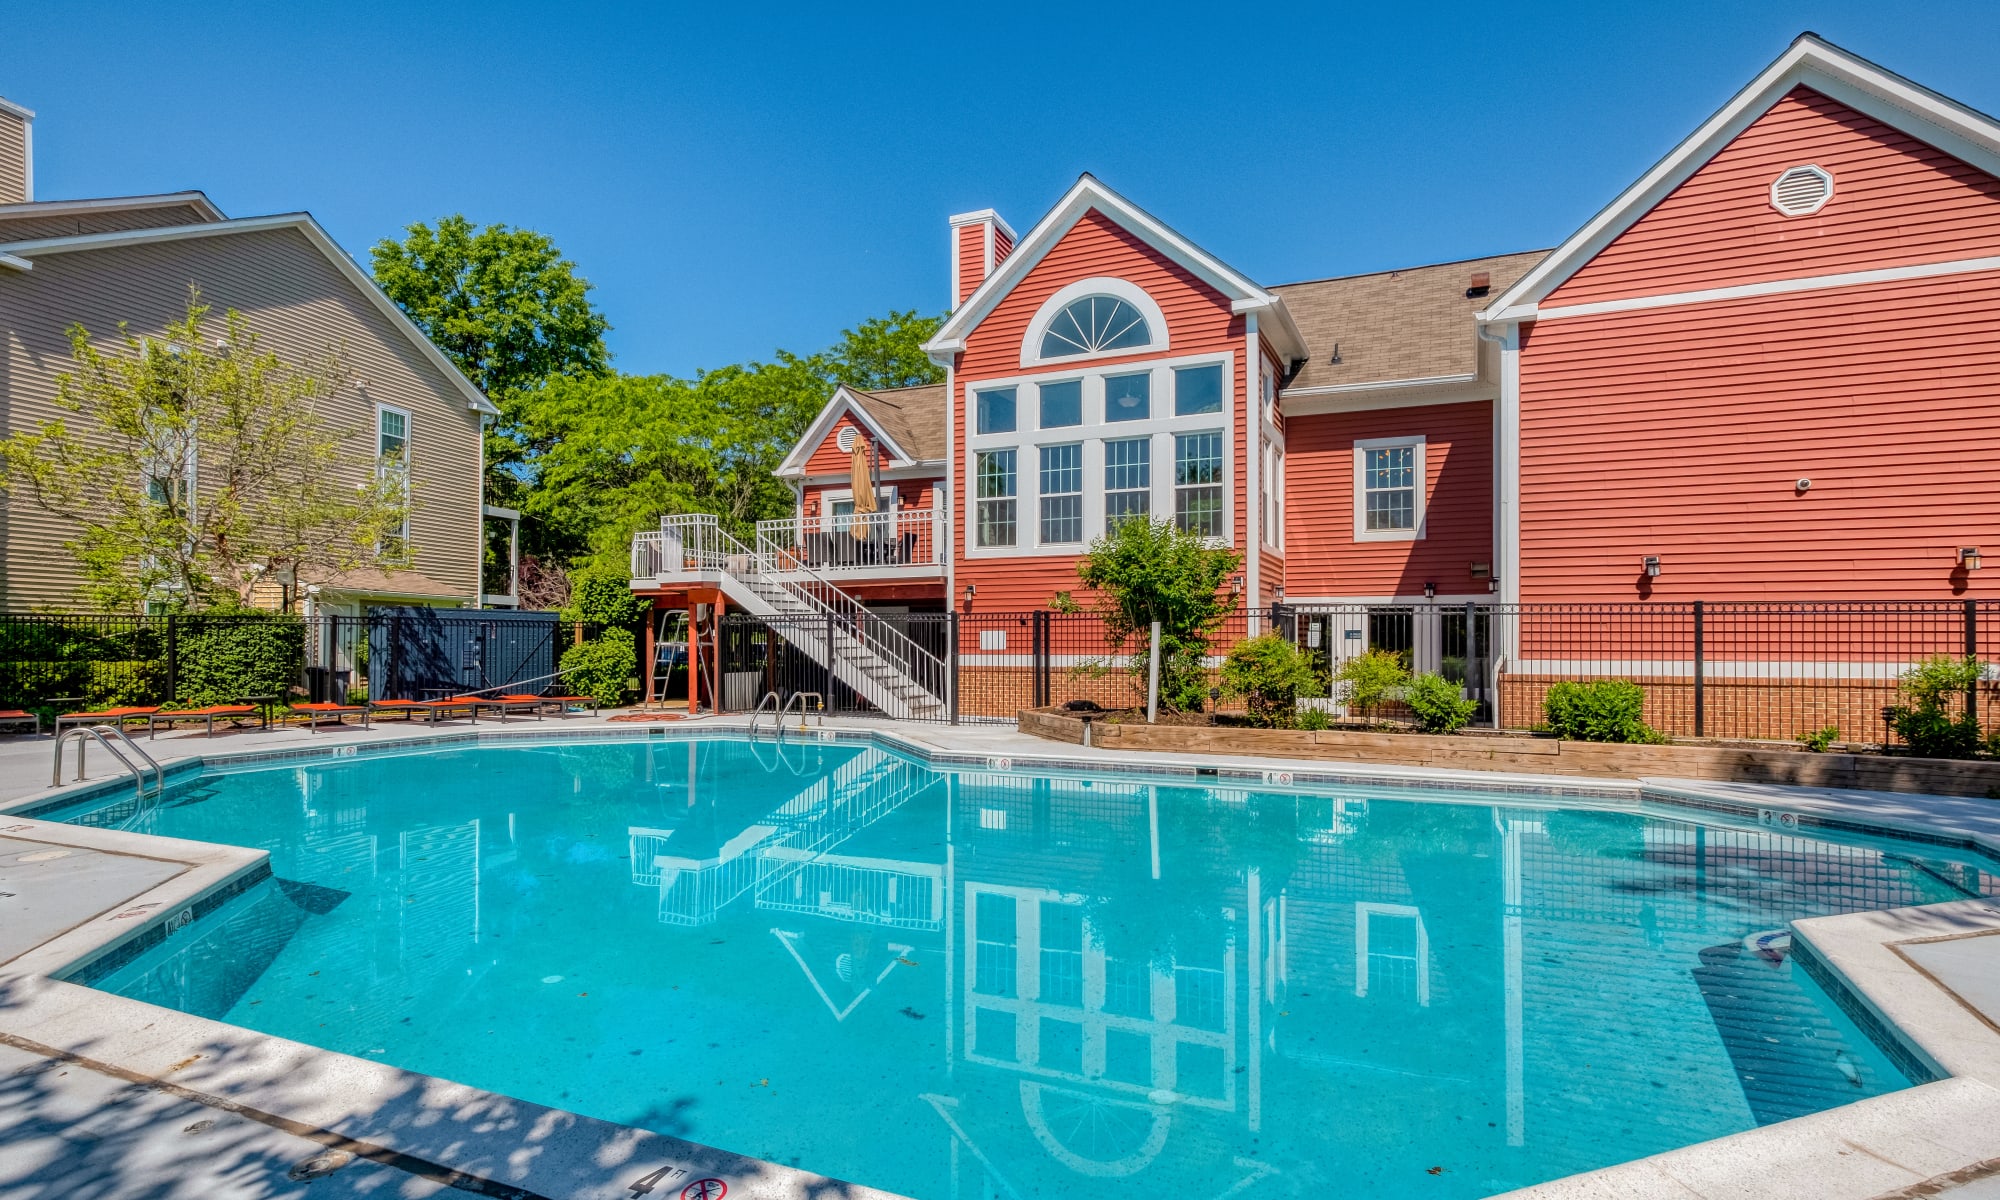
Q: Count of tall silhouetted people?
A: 0